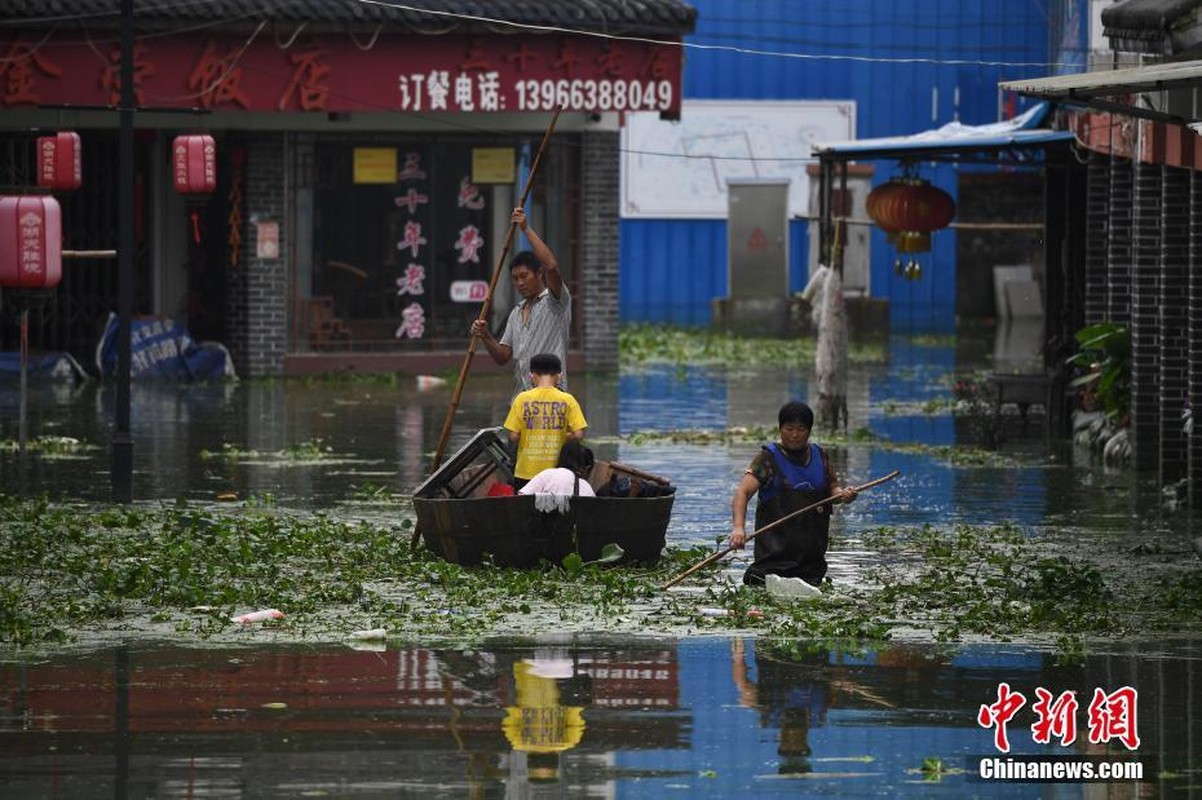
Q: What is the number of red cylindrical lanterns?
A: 3